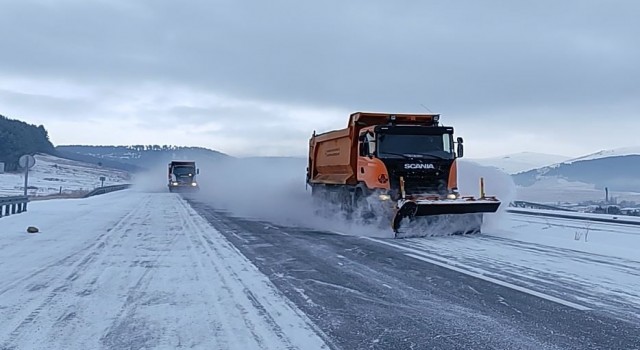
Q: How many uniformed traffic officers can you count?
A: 0